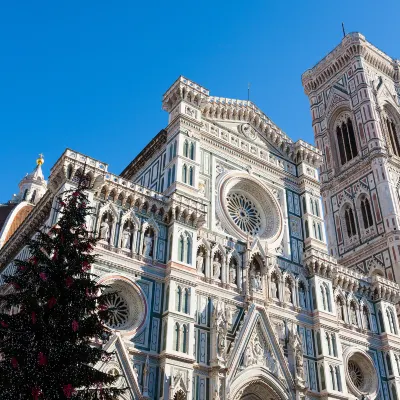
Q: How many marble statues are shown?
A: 13